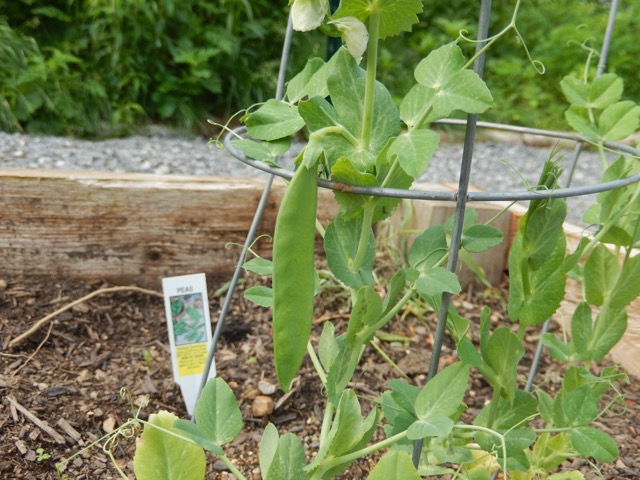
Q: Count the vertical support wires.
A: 3